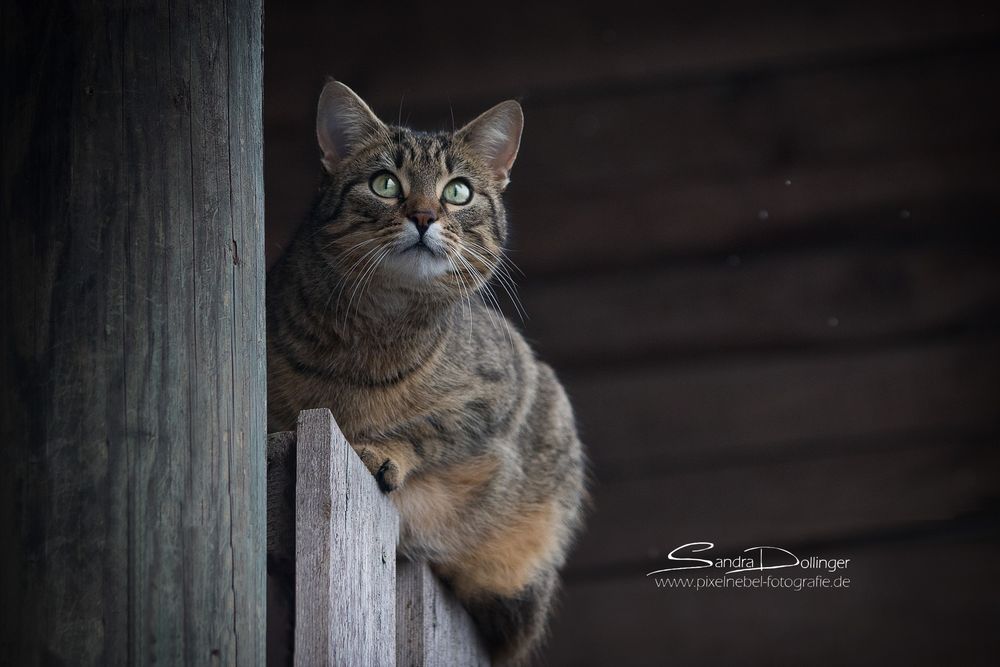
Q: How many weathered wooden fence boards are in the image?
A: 2